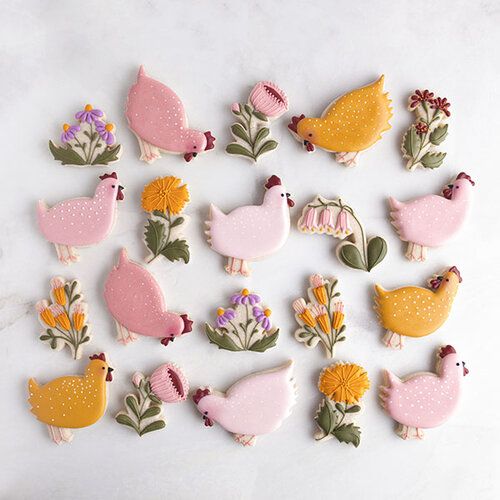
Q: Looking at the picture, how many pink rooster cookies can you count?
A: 7